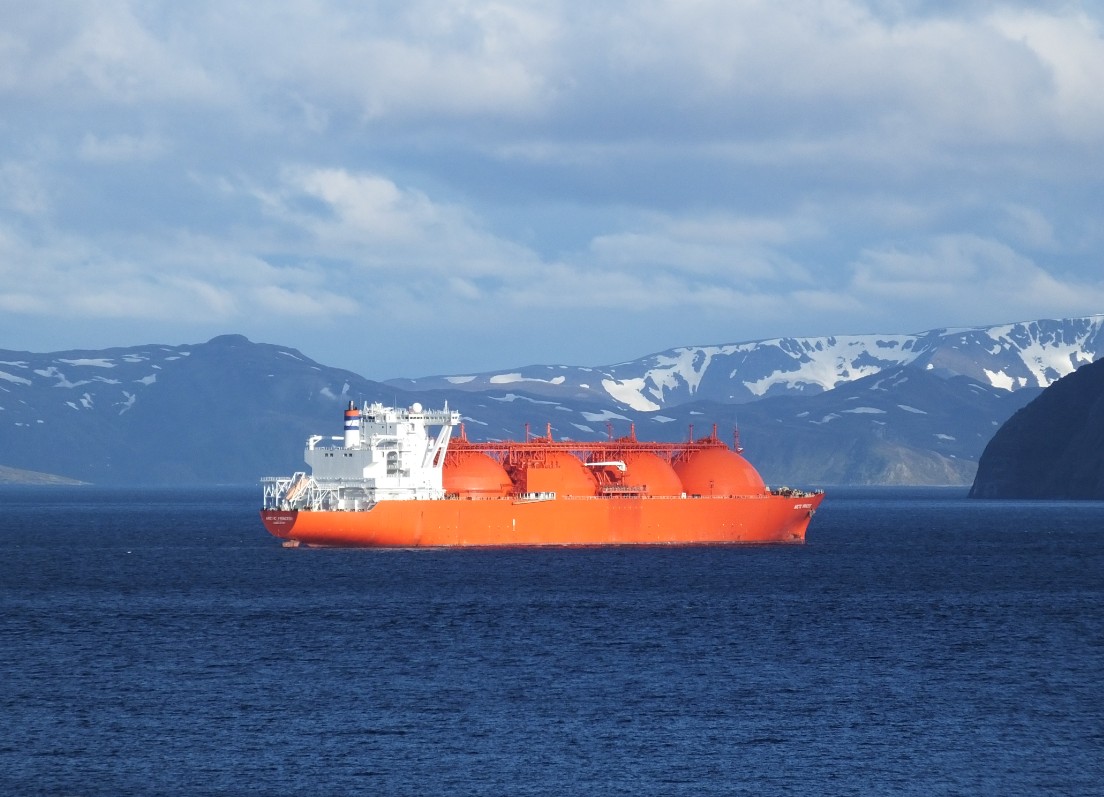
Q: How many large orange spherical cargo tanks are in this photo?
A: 4